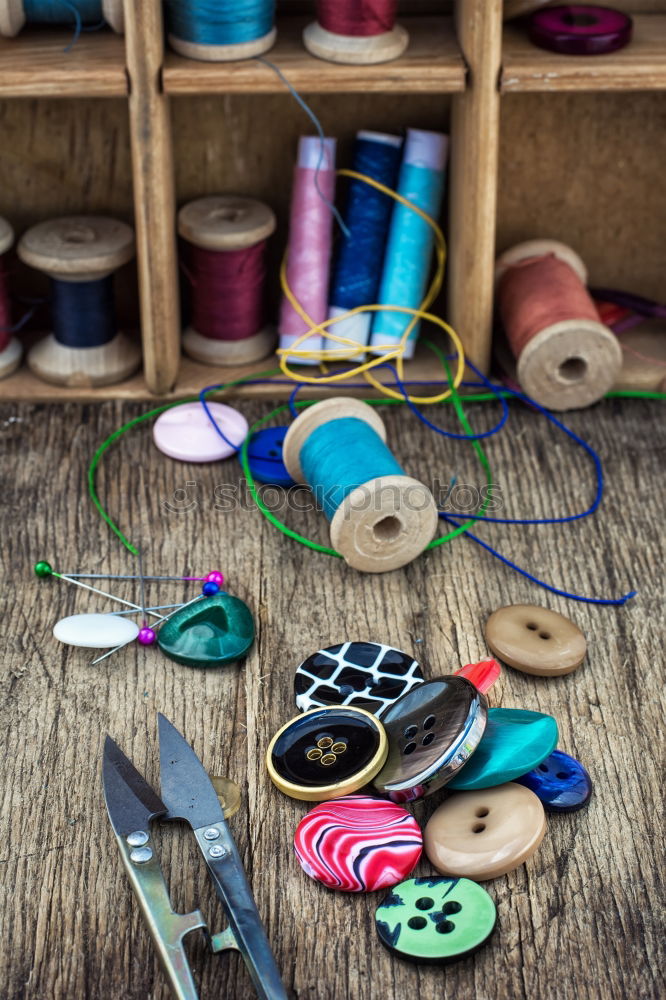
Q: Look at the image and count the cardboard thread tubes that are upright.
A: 3